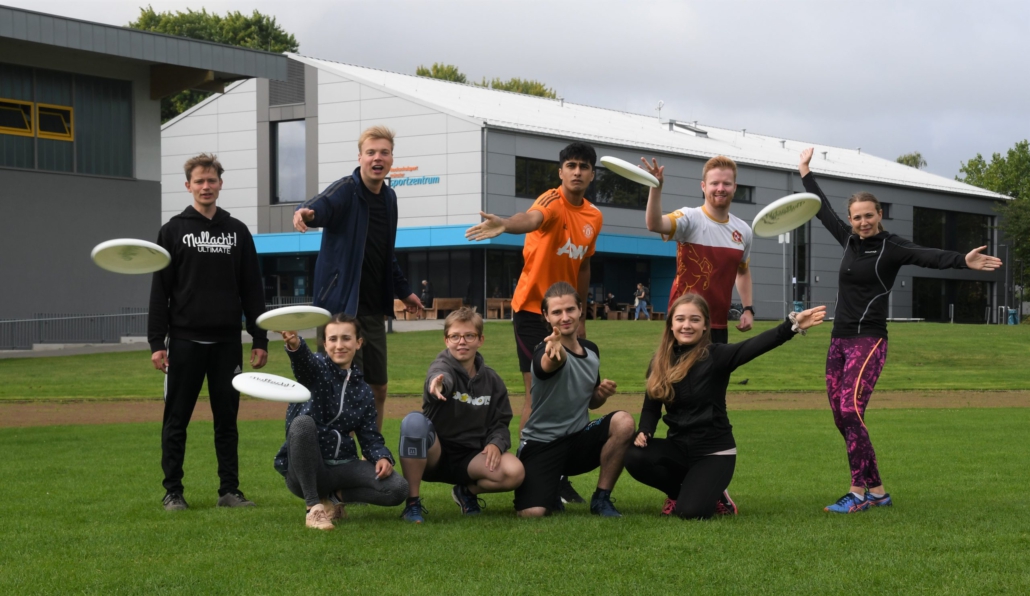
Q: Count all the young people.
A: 9